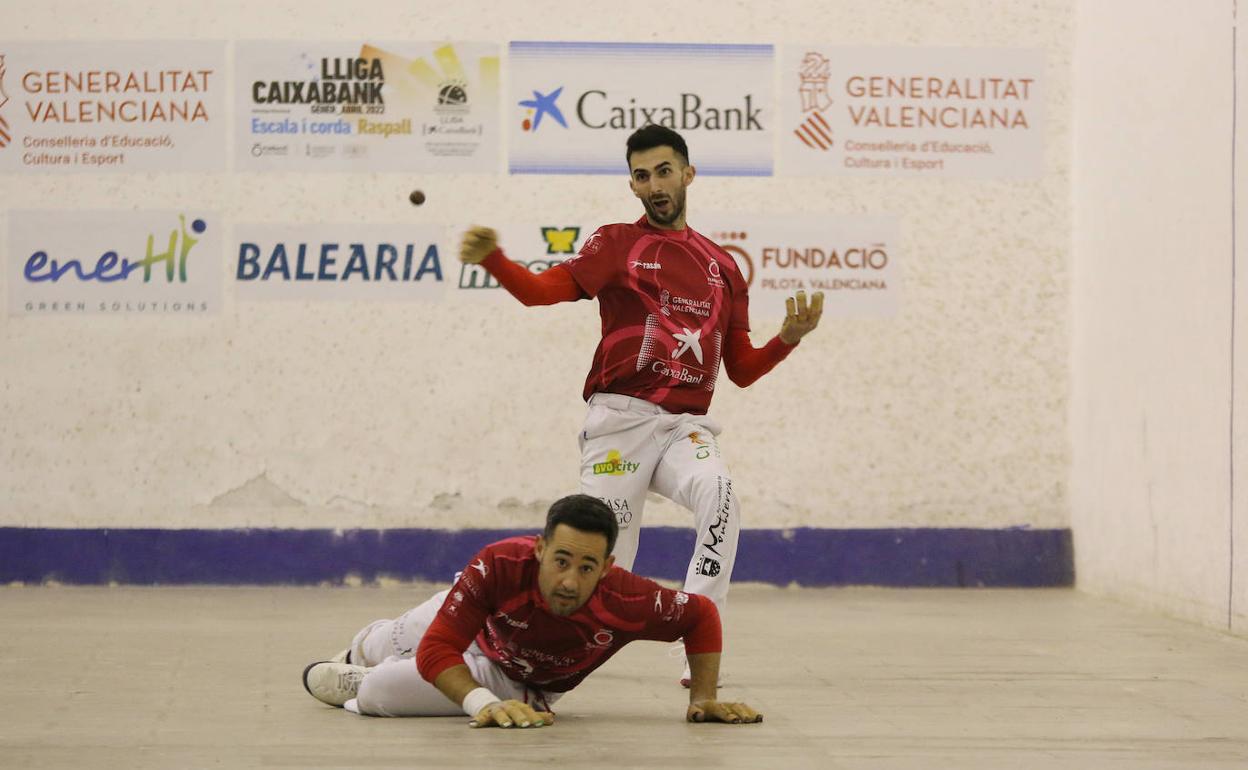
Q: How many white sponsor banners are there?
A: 8